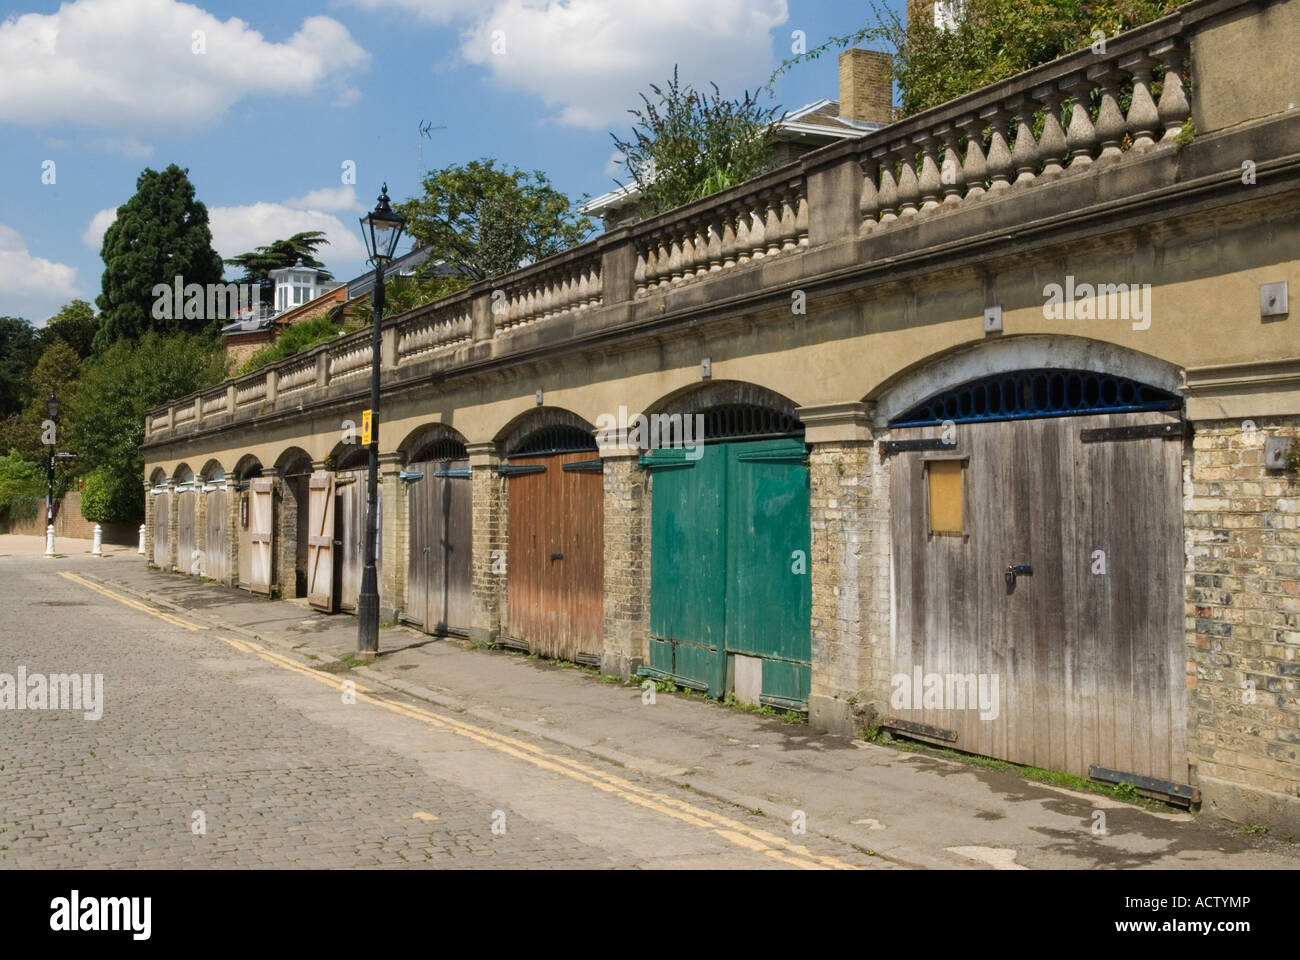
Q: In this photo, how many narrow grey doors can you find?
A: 3